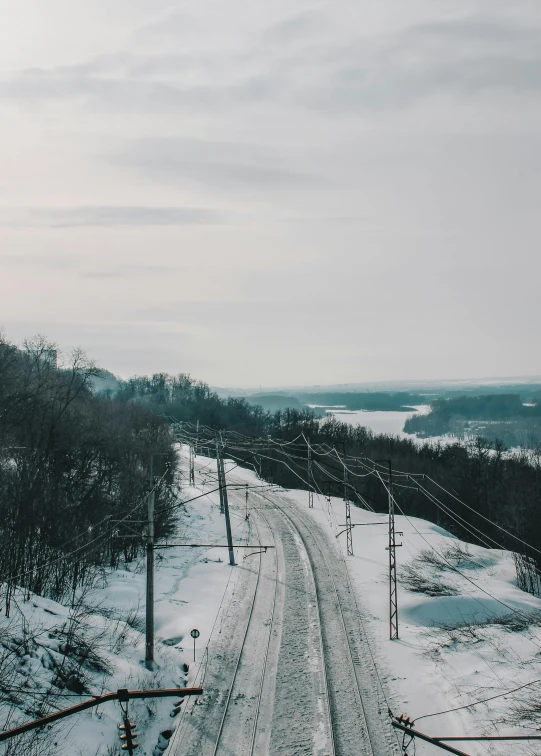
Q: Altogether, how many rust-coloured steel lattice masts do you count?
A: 3